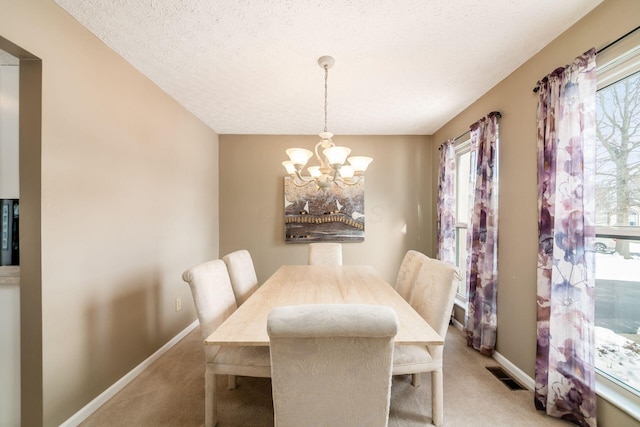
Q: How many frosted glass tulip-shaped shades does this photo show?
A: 6